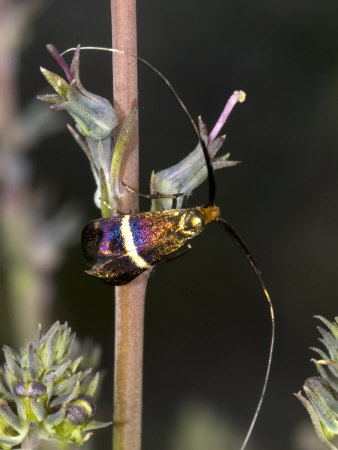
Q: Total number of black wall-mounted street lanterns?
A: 0